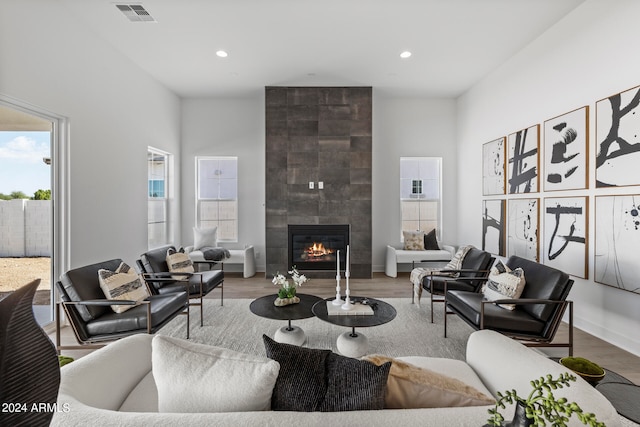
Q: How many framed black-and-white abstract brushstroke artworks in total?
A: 8